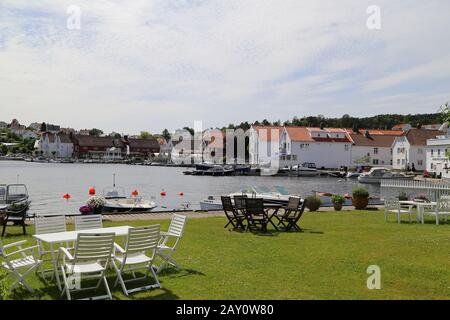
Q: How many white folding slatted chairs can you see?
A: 6